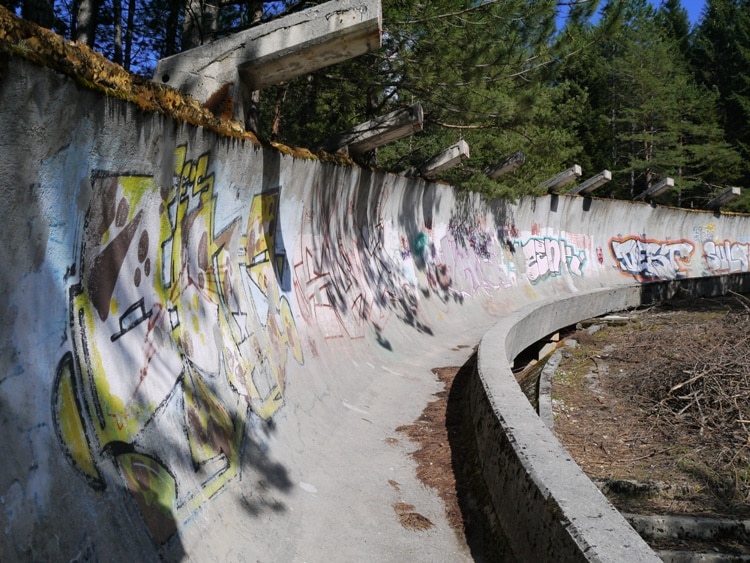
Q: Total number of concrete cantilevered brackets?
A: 8